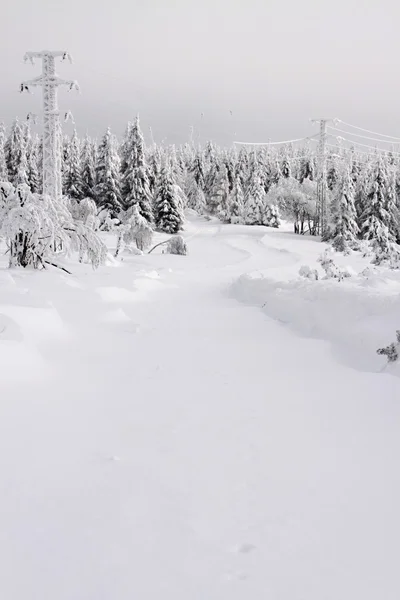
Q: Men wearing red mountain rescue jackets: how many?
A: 0